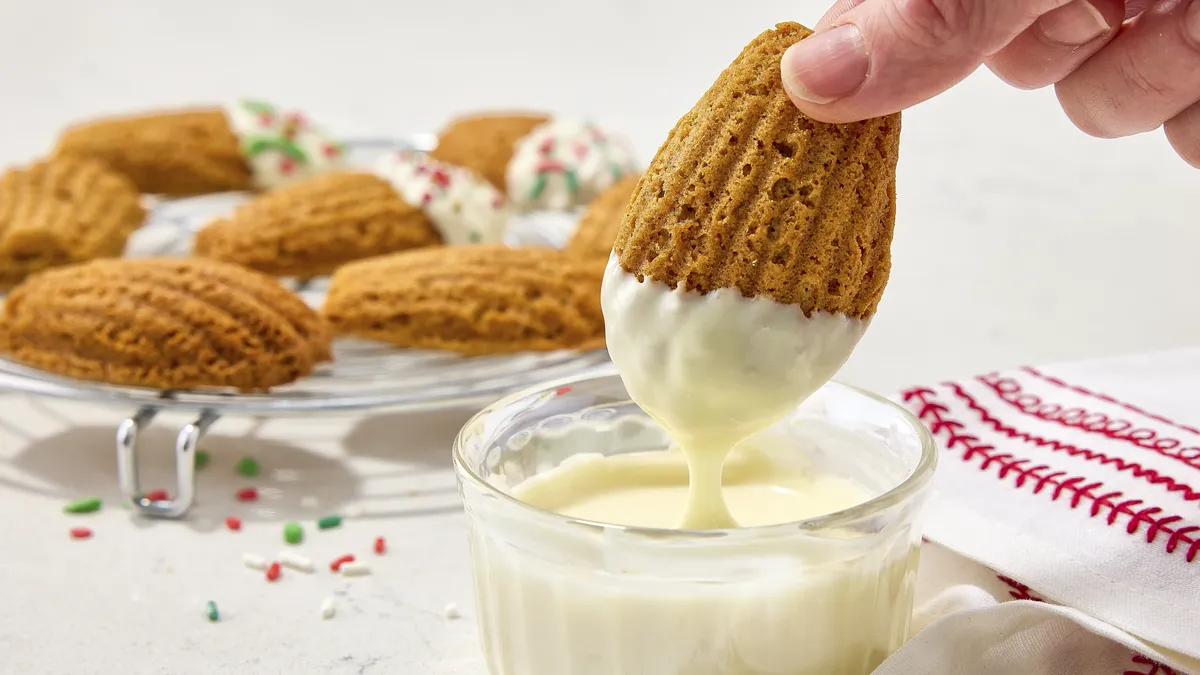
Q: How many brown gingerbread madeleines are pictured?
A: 8